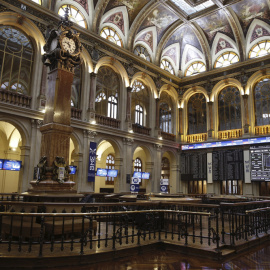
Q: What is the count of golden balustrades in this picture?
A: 3